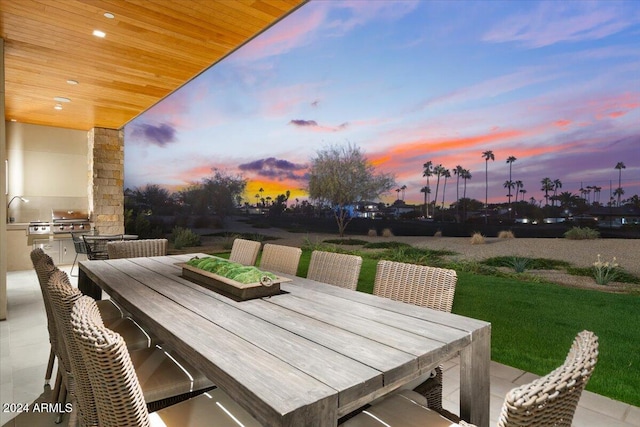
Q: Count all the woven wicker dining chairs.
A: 10